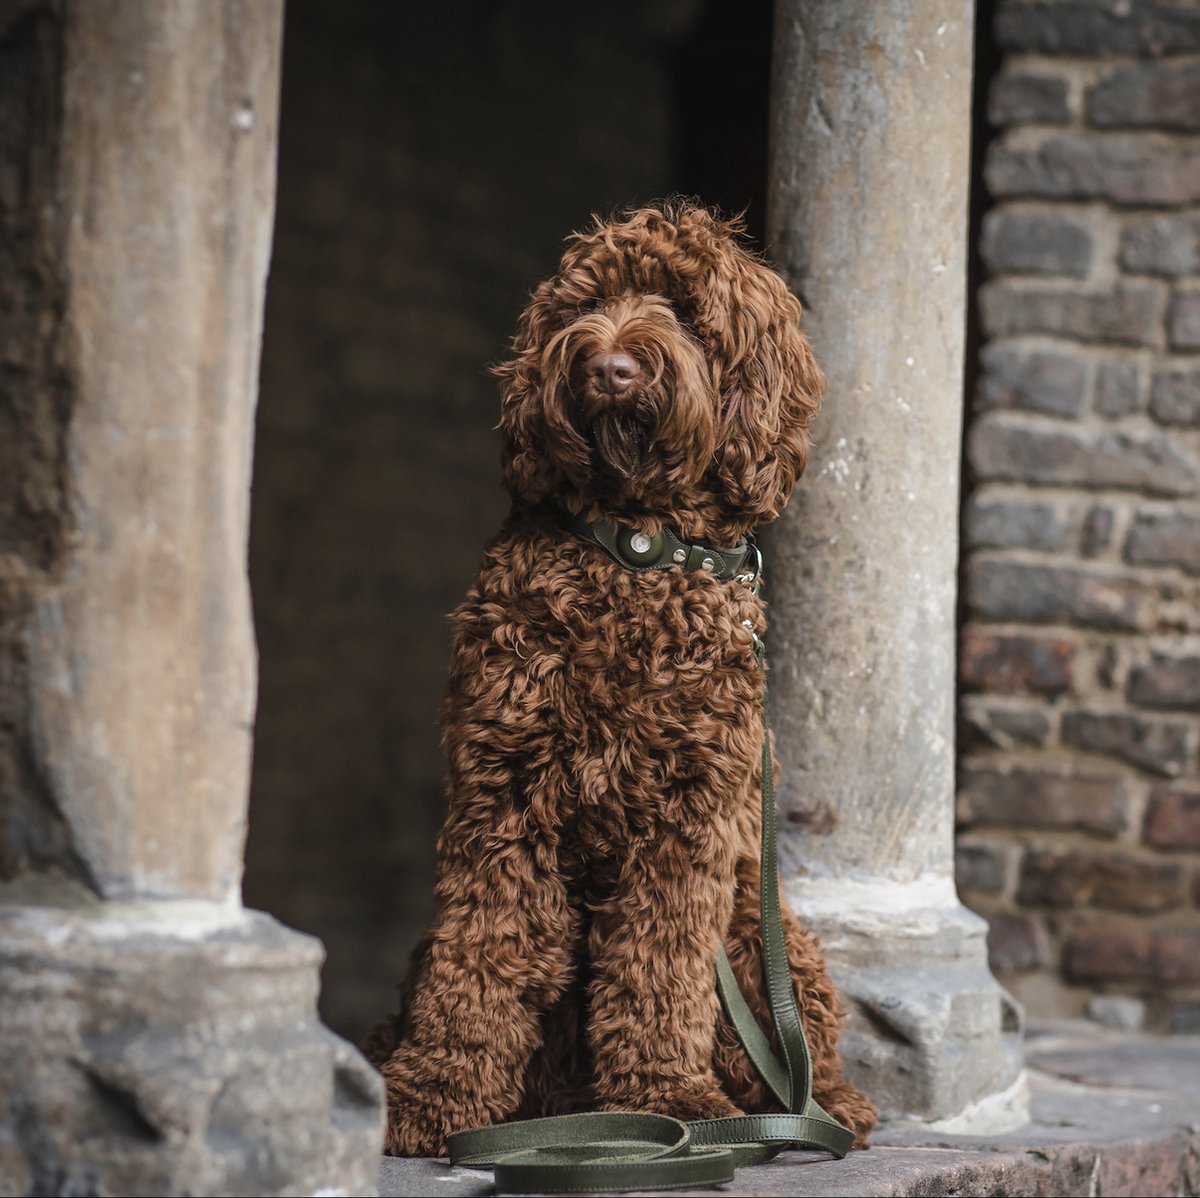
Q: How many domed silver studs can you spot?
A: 2